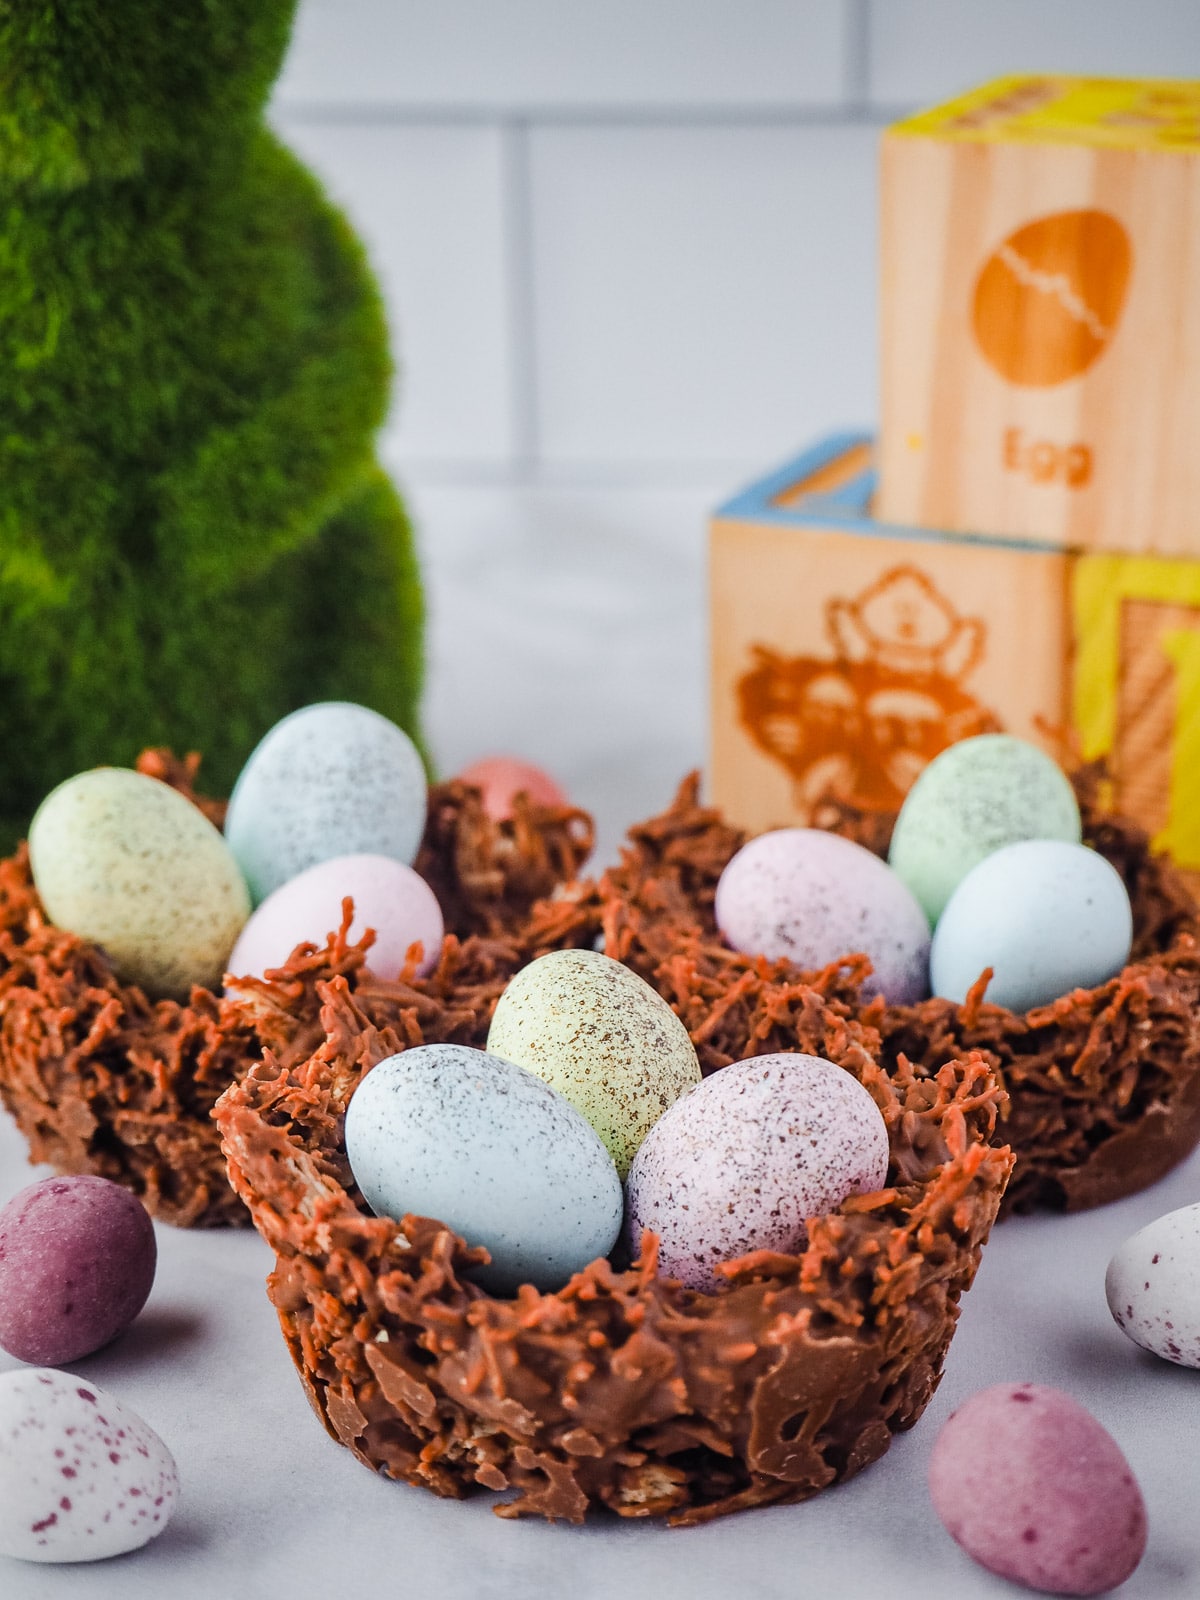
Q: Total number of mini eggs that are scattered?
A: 4